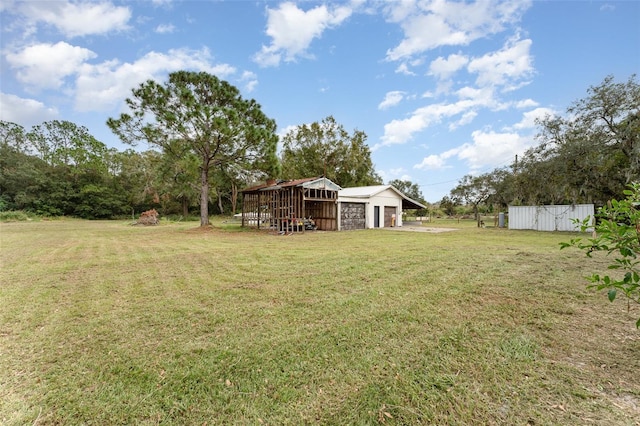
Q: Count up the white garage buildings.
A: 1